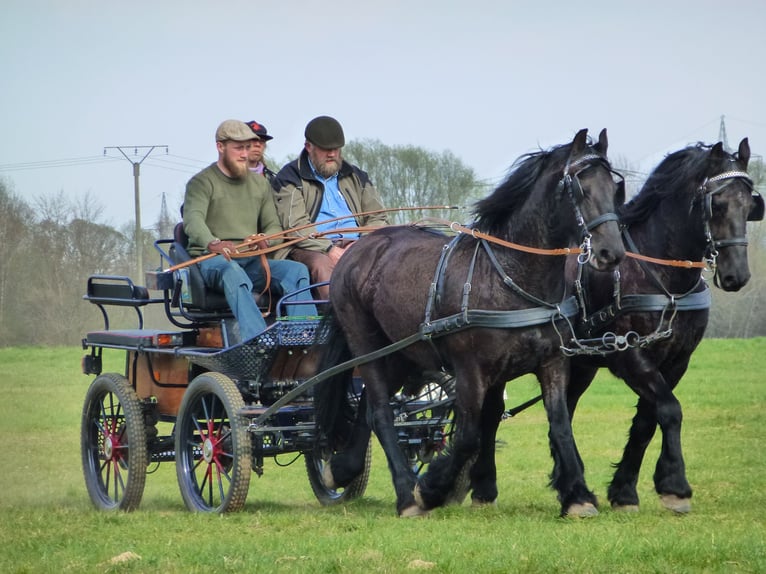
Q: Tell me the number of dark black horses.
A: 2